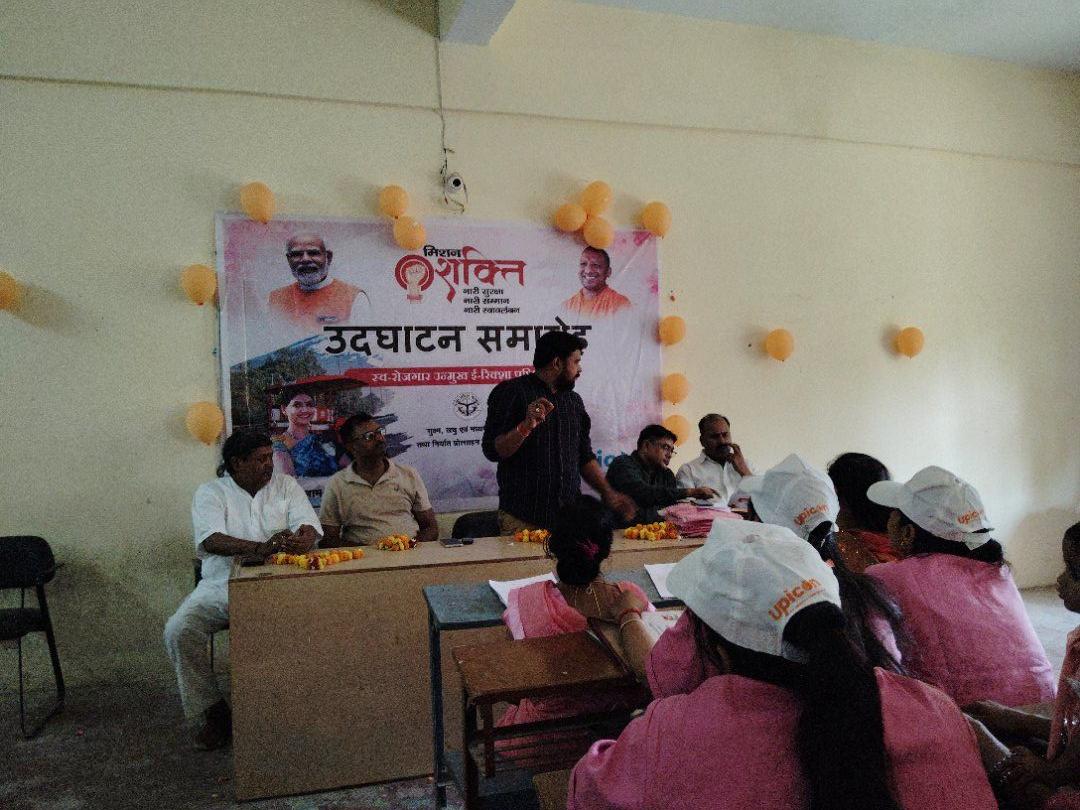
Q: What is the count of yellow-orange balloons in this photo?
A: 15